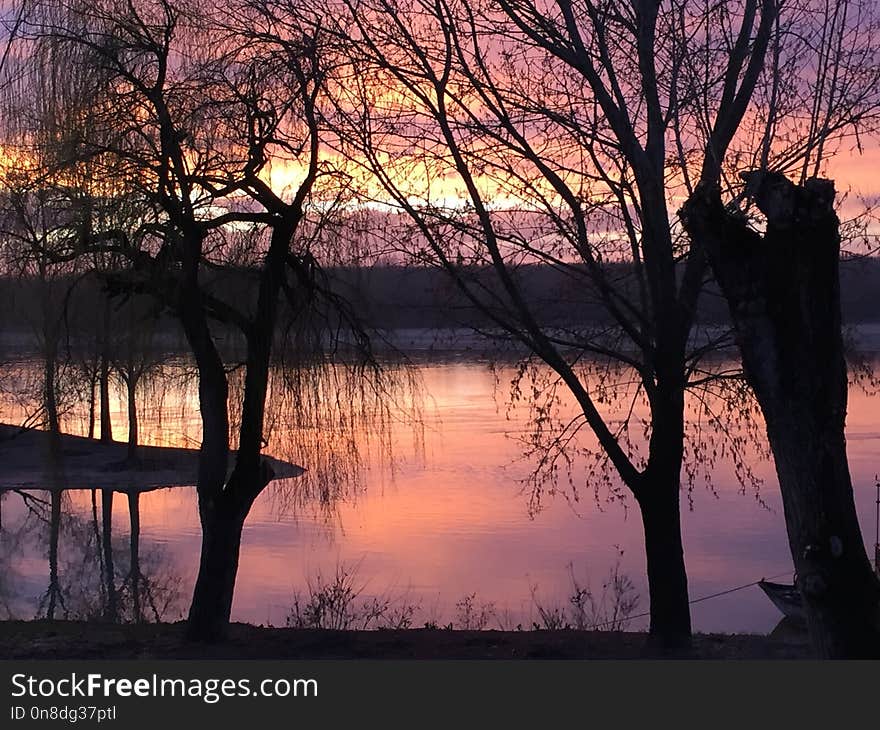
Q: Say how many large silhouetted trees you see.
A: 3